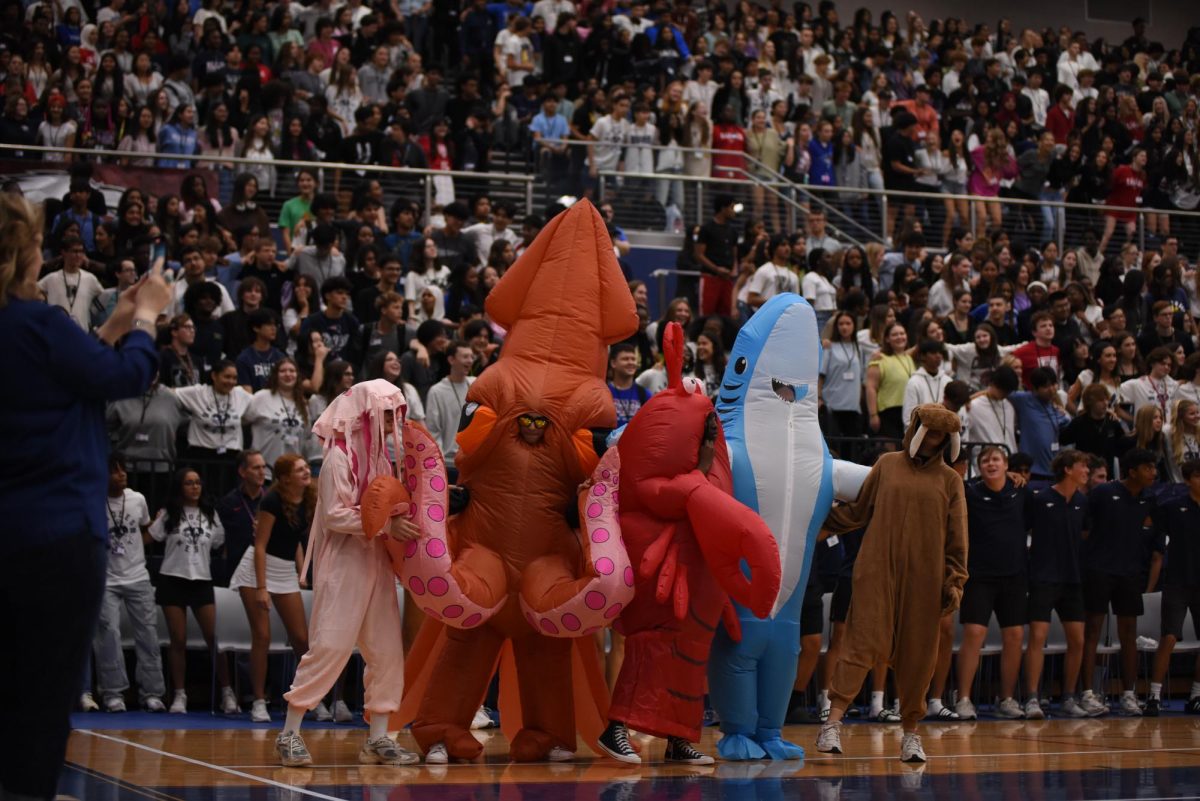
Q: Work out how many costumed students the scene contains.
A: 5